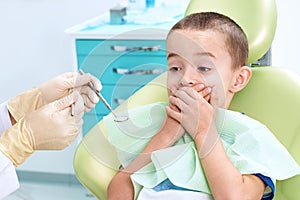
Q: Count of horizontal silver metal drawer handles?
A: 3